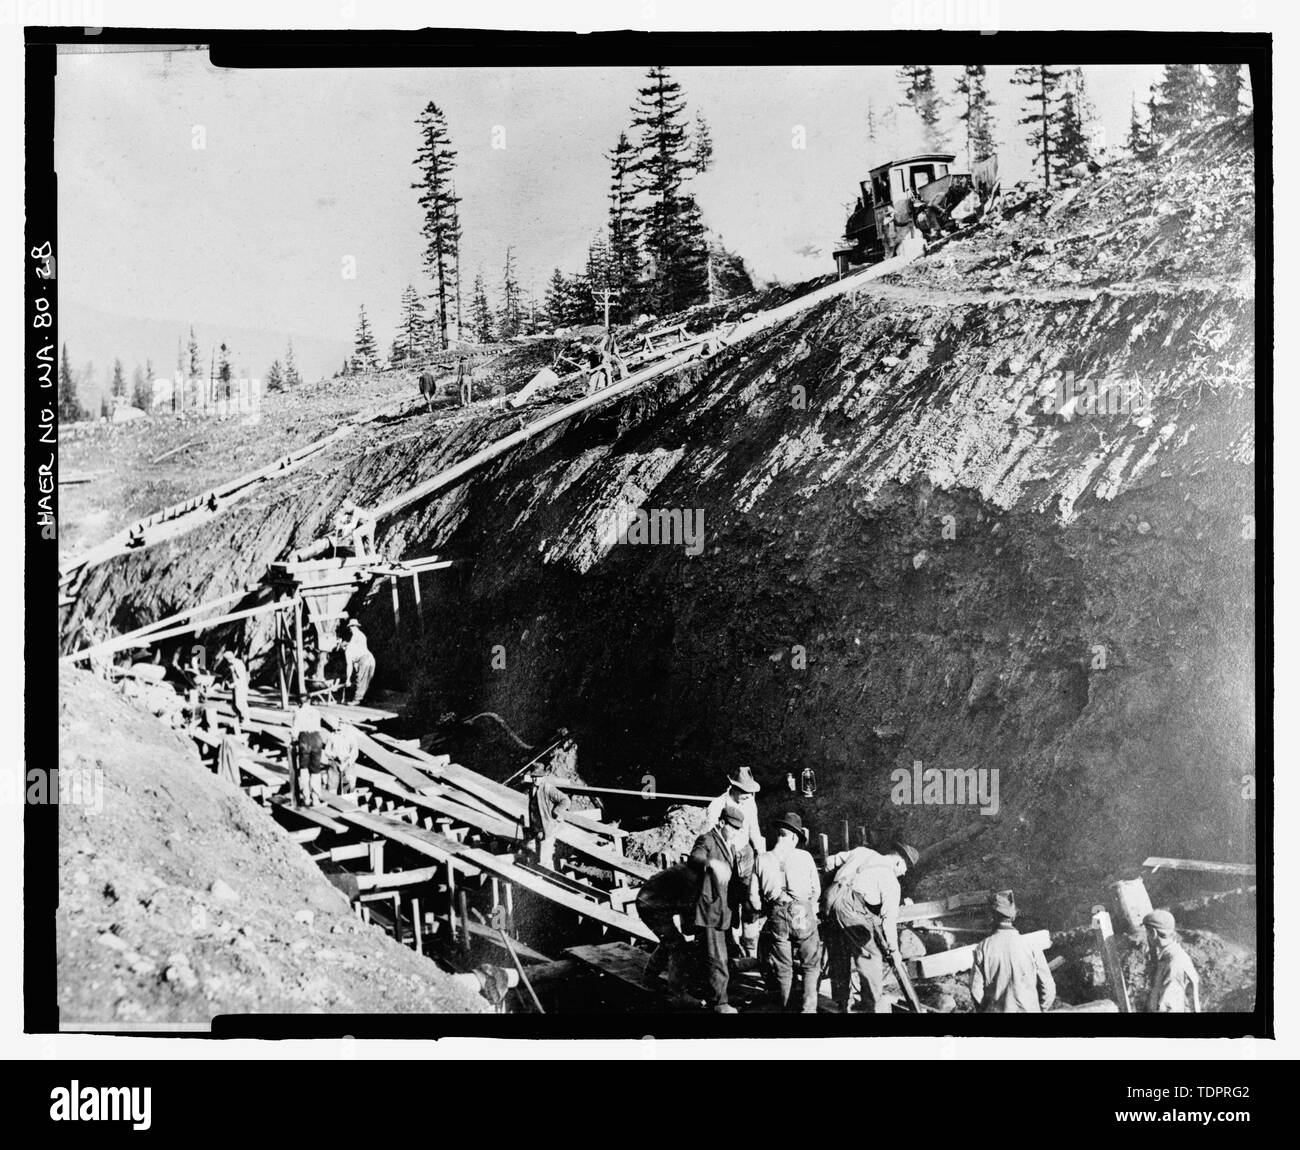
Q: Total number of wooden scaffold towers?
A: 1